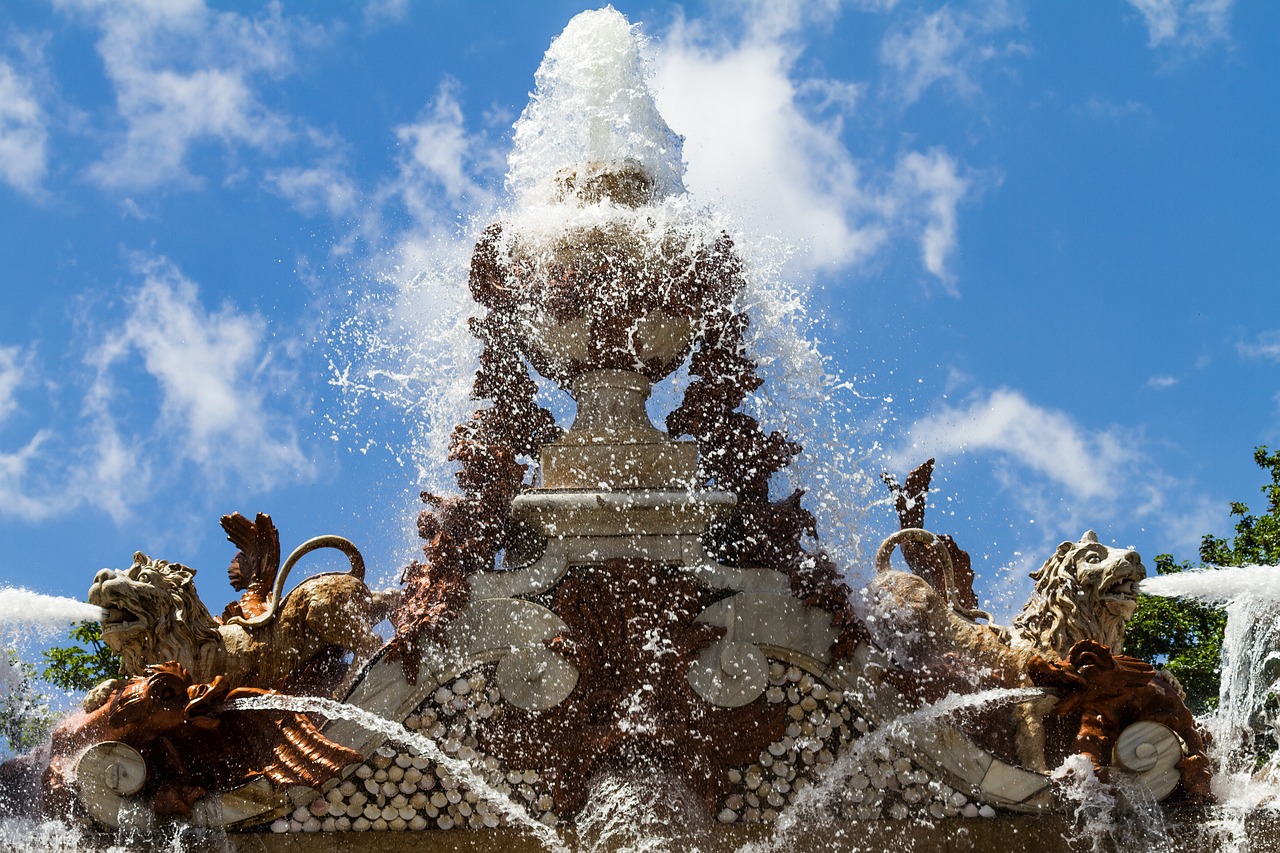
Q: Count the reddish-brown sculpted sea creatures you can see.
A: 2